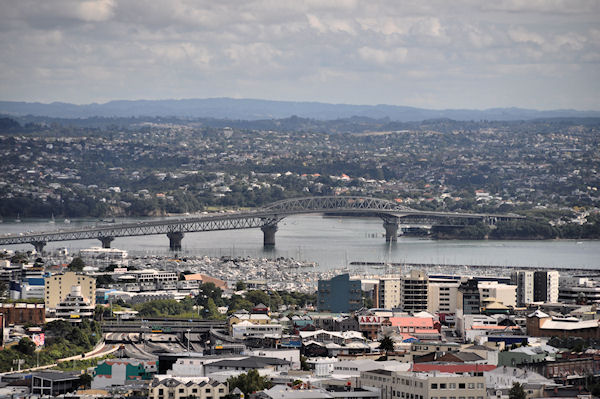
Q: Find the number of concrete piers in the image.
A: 5